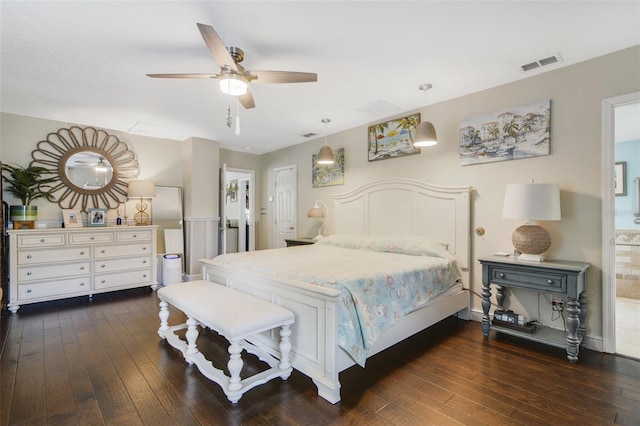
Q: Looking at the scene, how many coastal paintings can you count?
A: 3